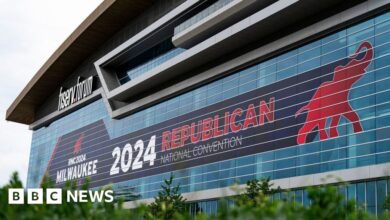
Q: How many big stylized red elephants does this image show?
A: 1